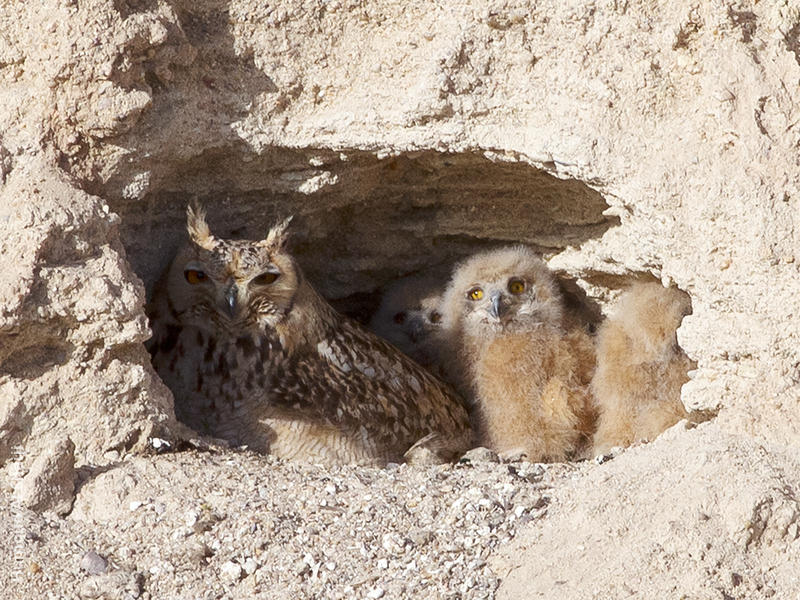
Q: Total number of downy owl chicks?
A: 3